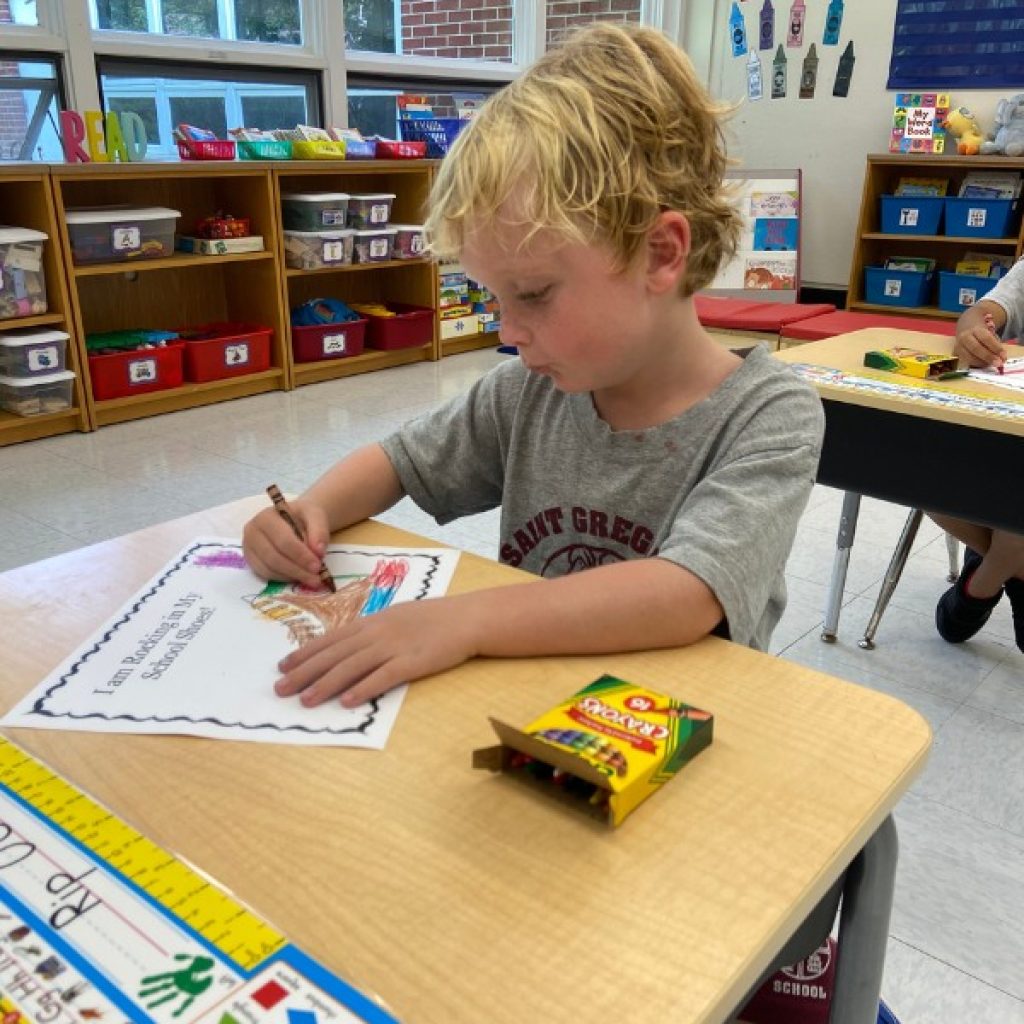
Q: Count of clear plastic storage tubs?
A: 9